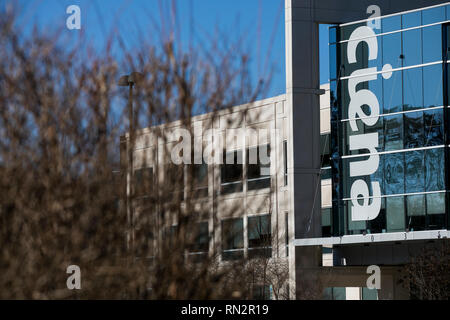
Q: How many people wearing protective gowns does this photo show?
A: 0